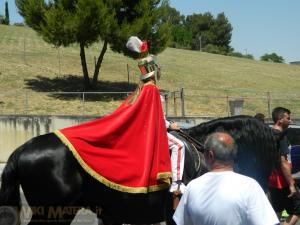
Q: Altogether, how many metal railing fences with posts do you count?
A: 1